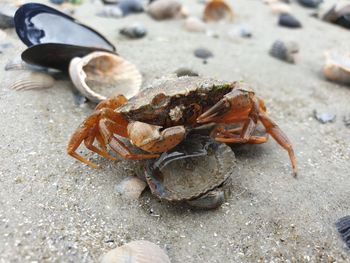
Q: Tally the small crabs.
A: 1